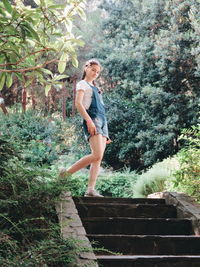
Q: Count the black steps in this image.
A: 5